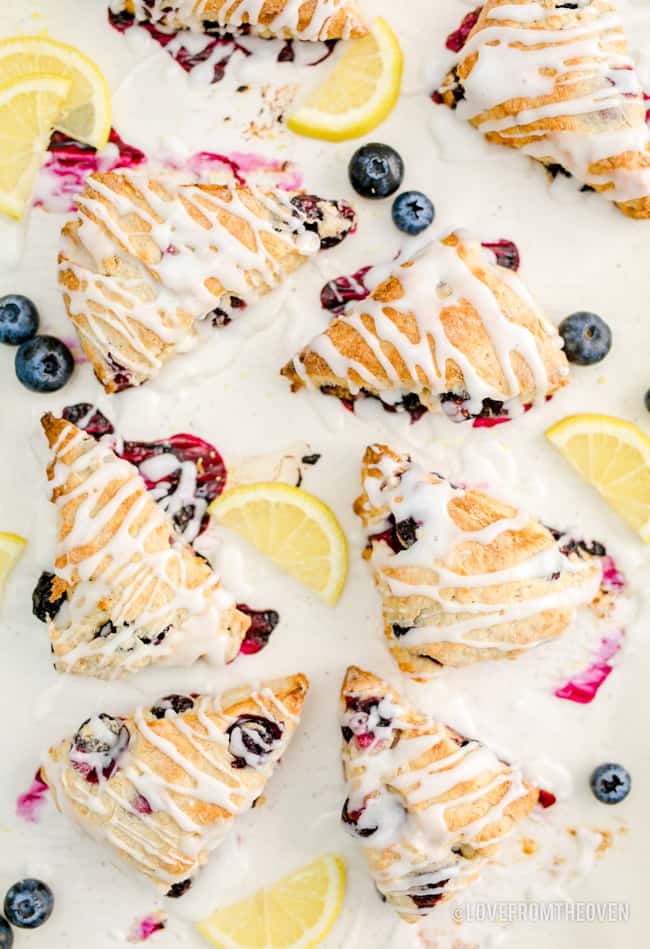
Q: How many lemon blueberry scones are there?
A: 8